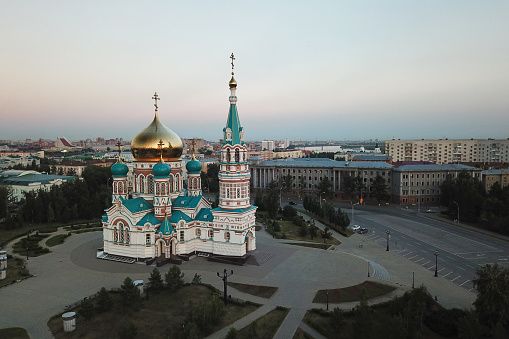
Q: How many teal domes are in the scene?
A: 3